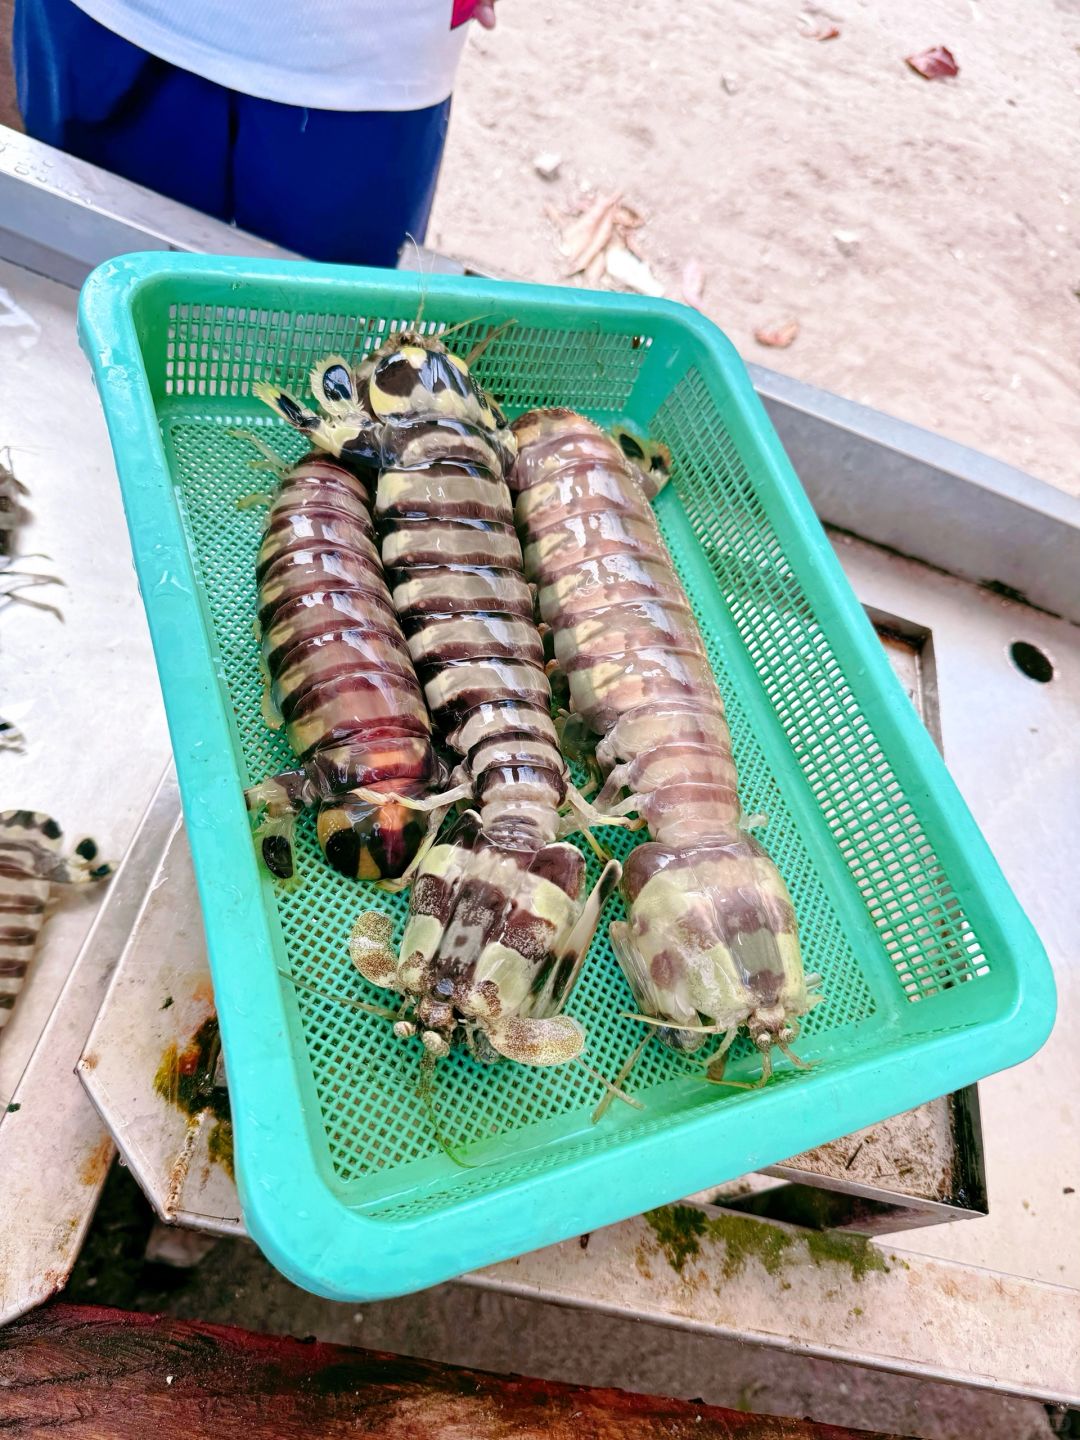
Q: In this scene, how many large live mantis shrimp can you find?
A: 3